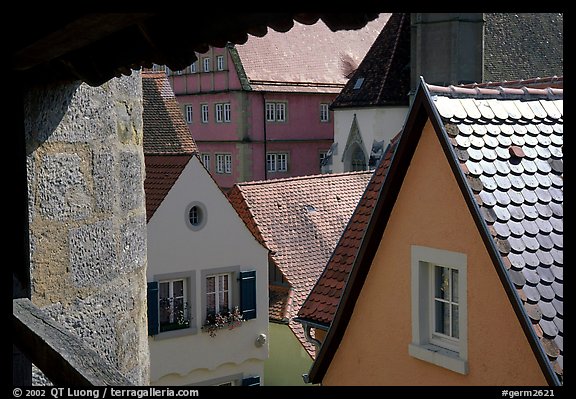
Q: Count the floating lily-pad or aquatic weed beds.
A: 0